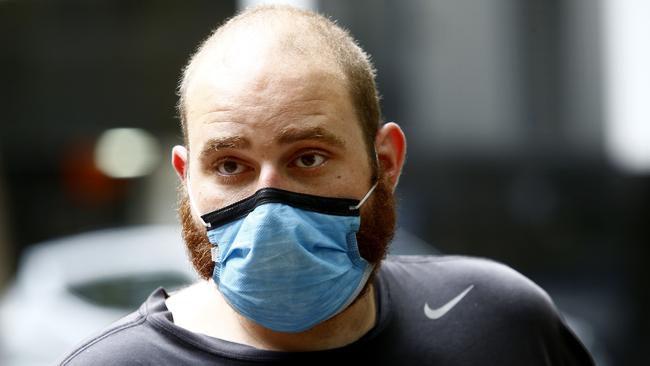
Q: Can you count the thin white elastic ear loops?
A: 2